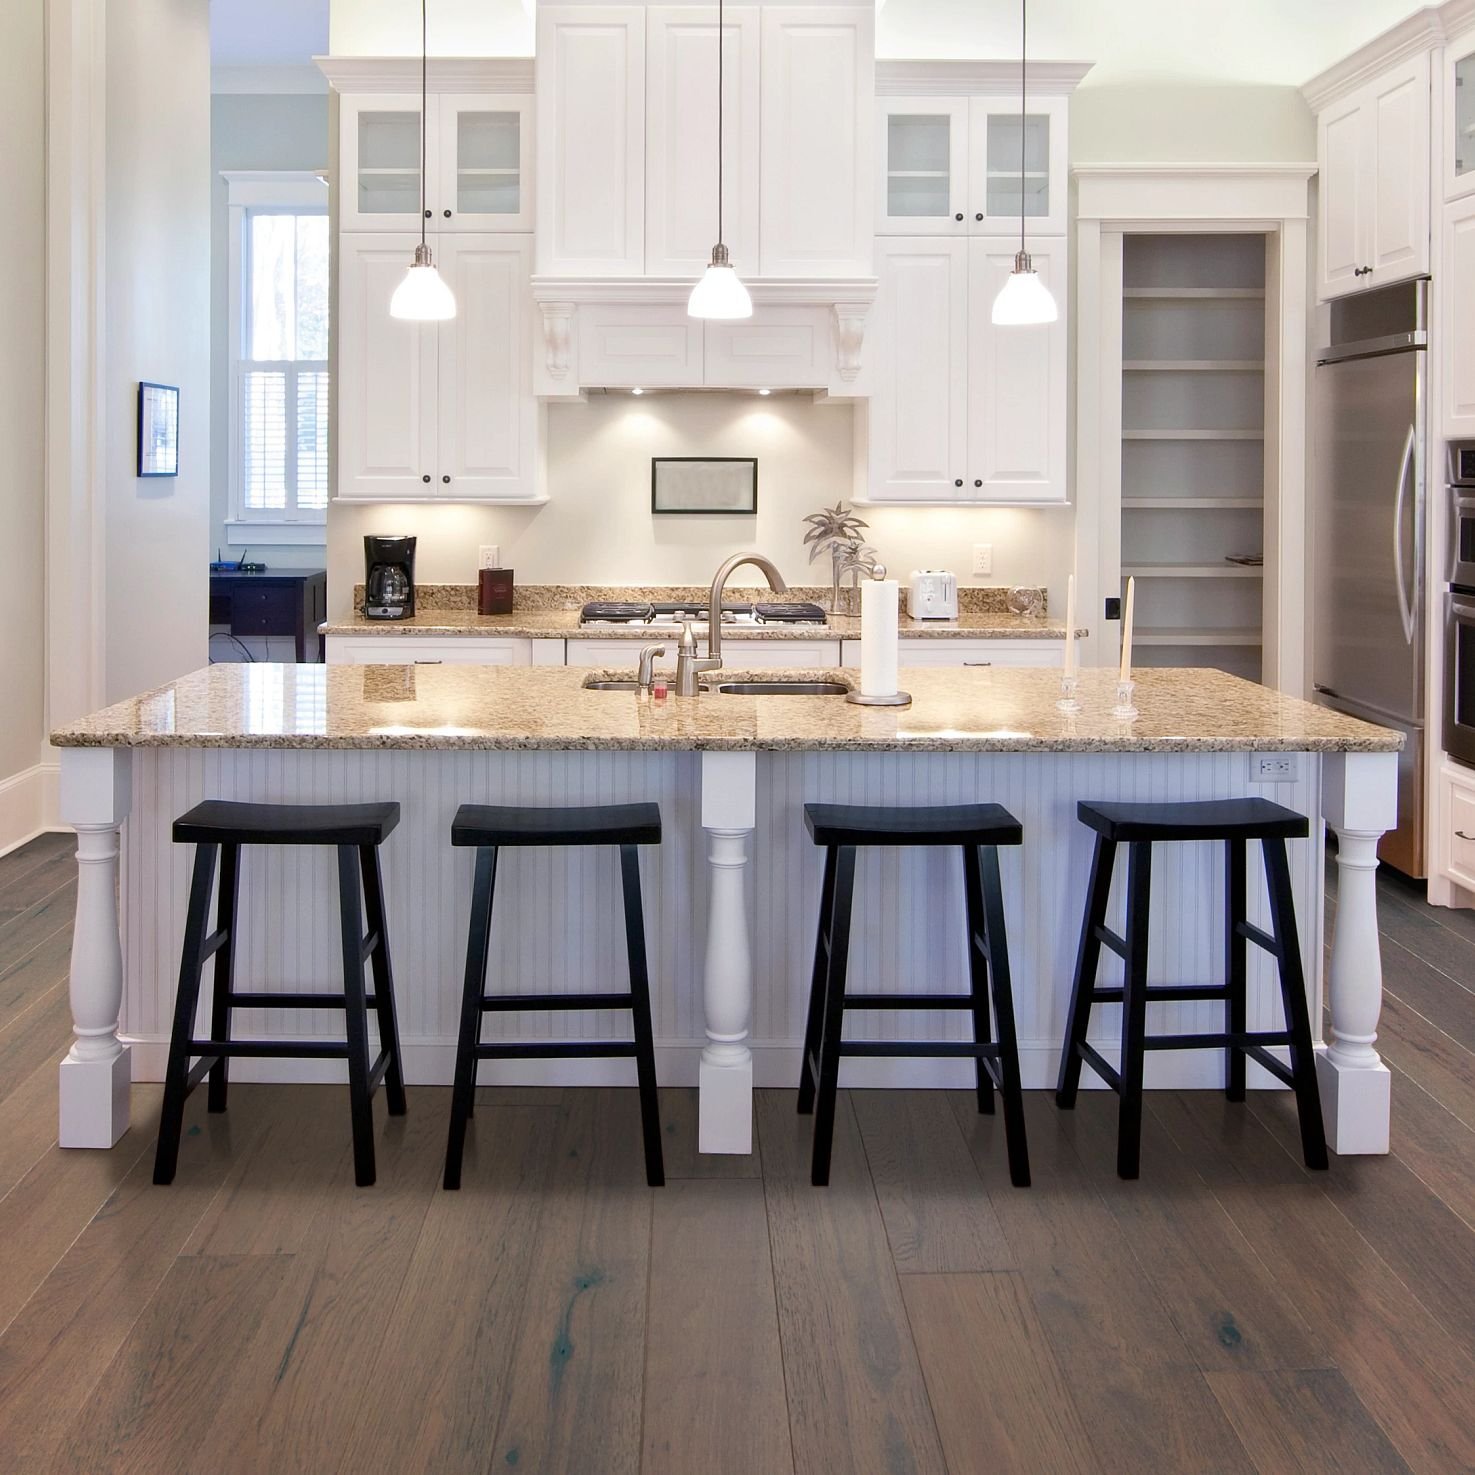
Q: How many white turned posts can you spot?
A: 3